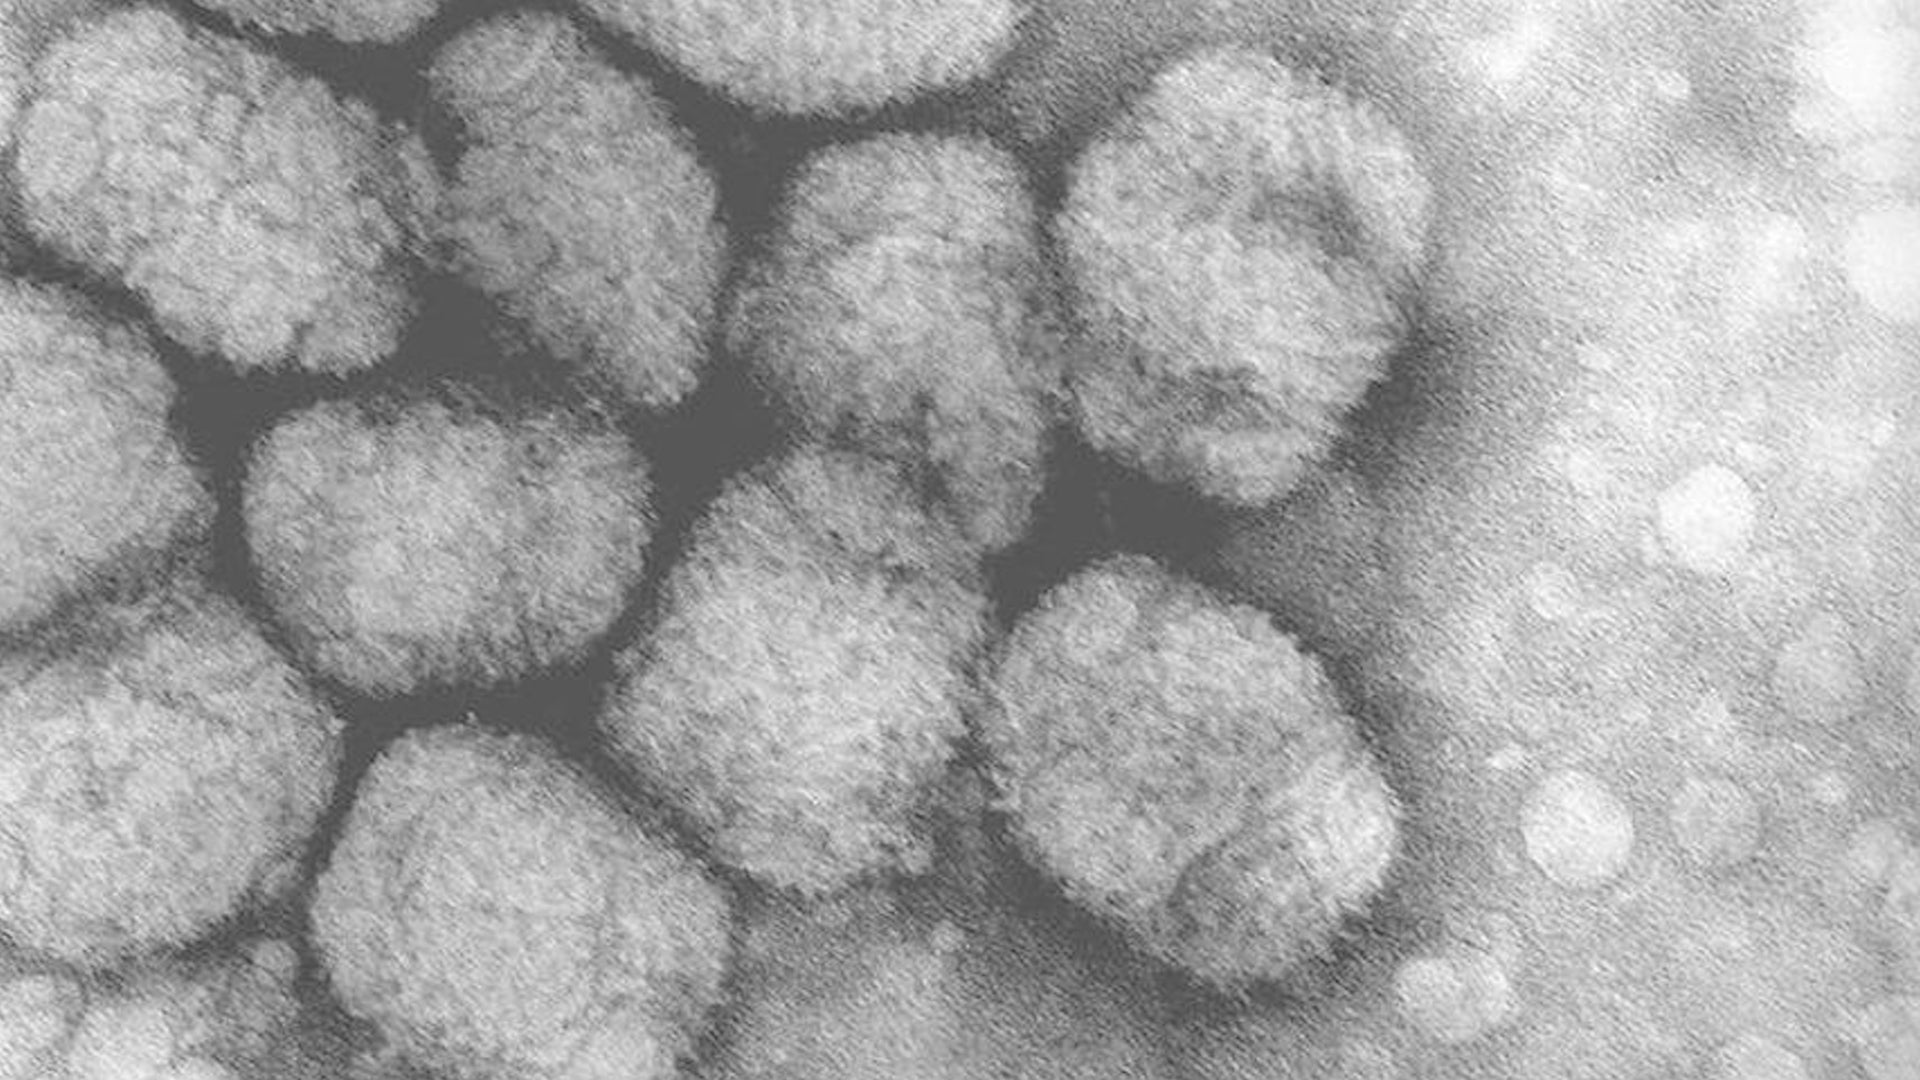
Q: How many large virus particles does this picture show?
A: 12